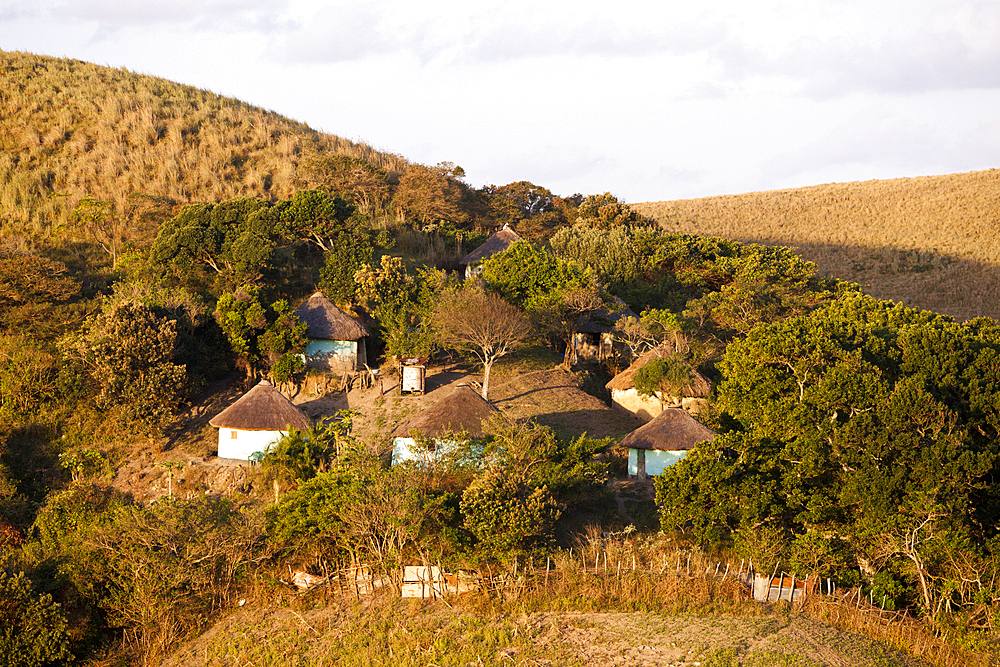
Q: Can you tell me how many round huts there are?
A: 7